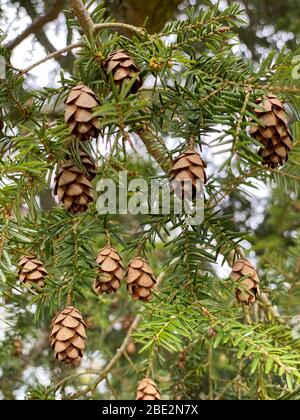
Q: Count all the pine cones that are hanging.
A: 12